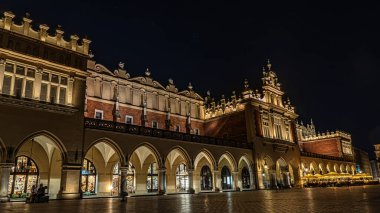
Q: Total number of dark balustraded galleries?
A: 2